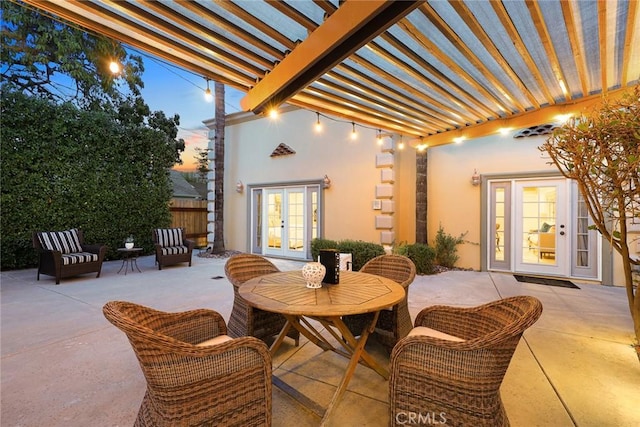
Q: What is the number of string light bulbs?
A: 11